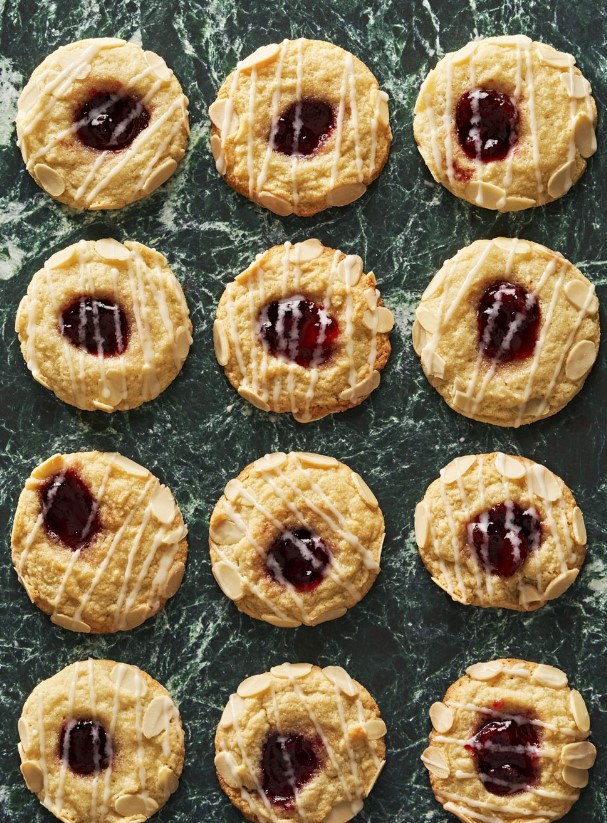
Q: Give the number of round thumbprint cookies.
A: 12